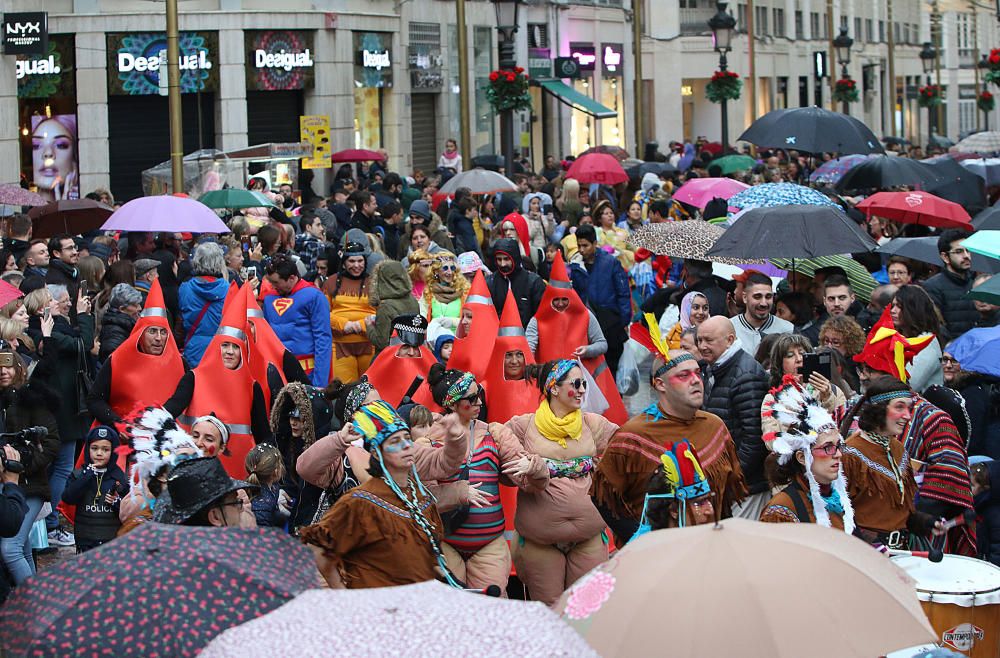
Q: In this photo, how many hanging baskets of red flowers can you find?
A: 6